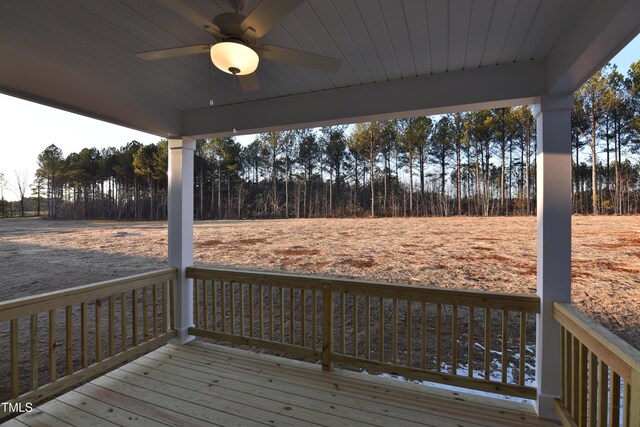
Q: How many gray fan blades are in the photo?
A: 5